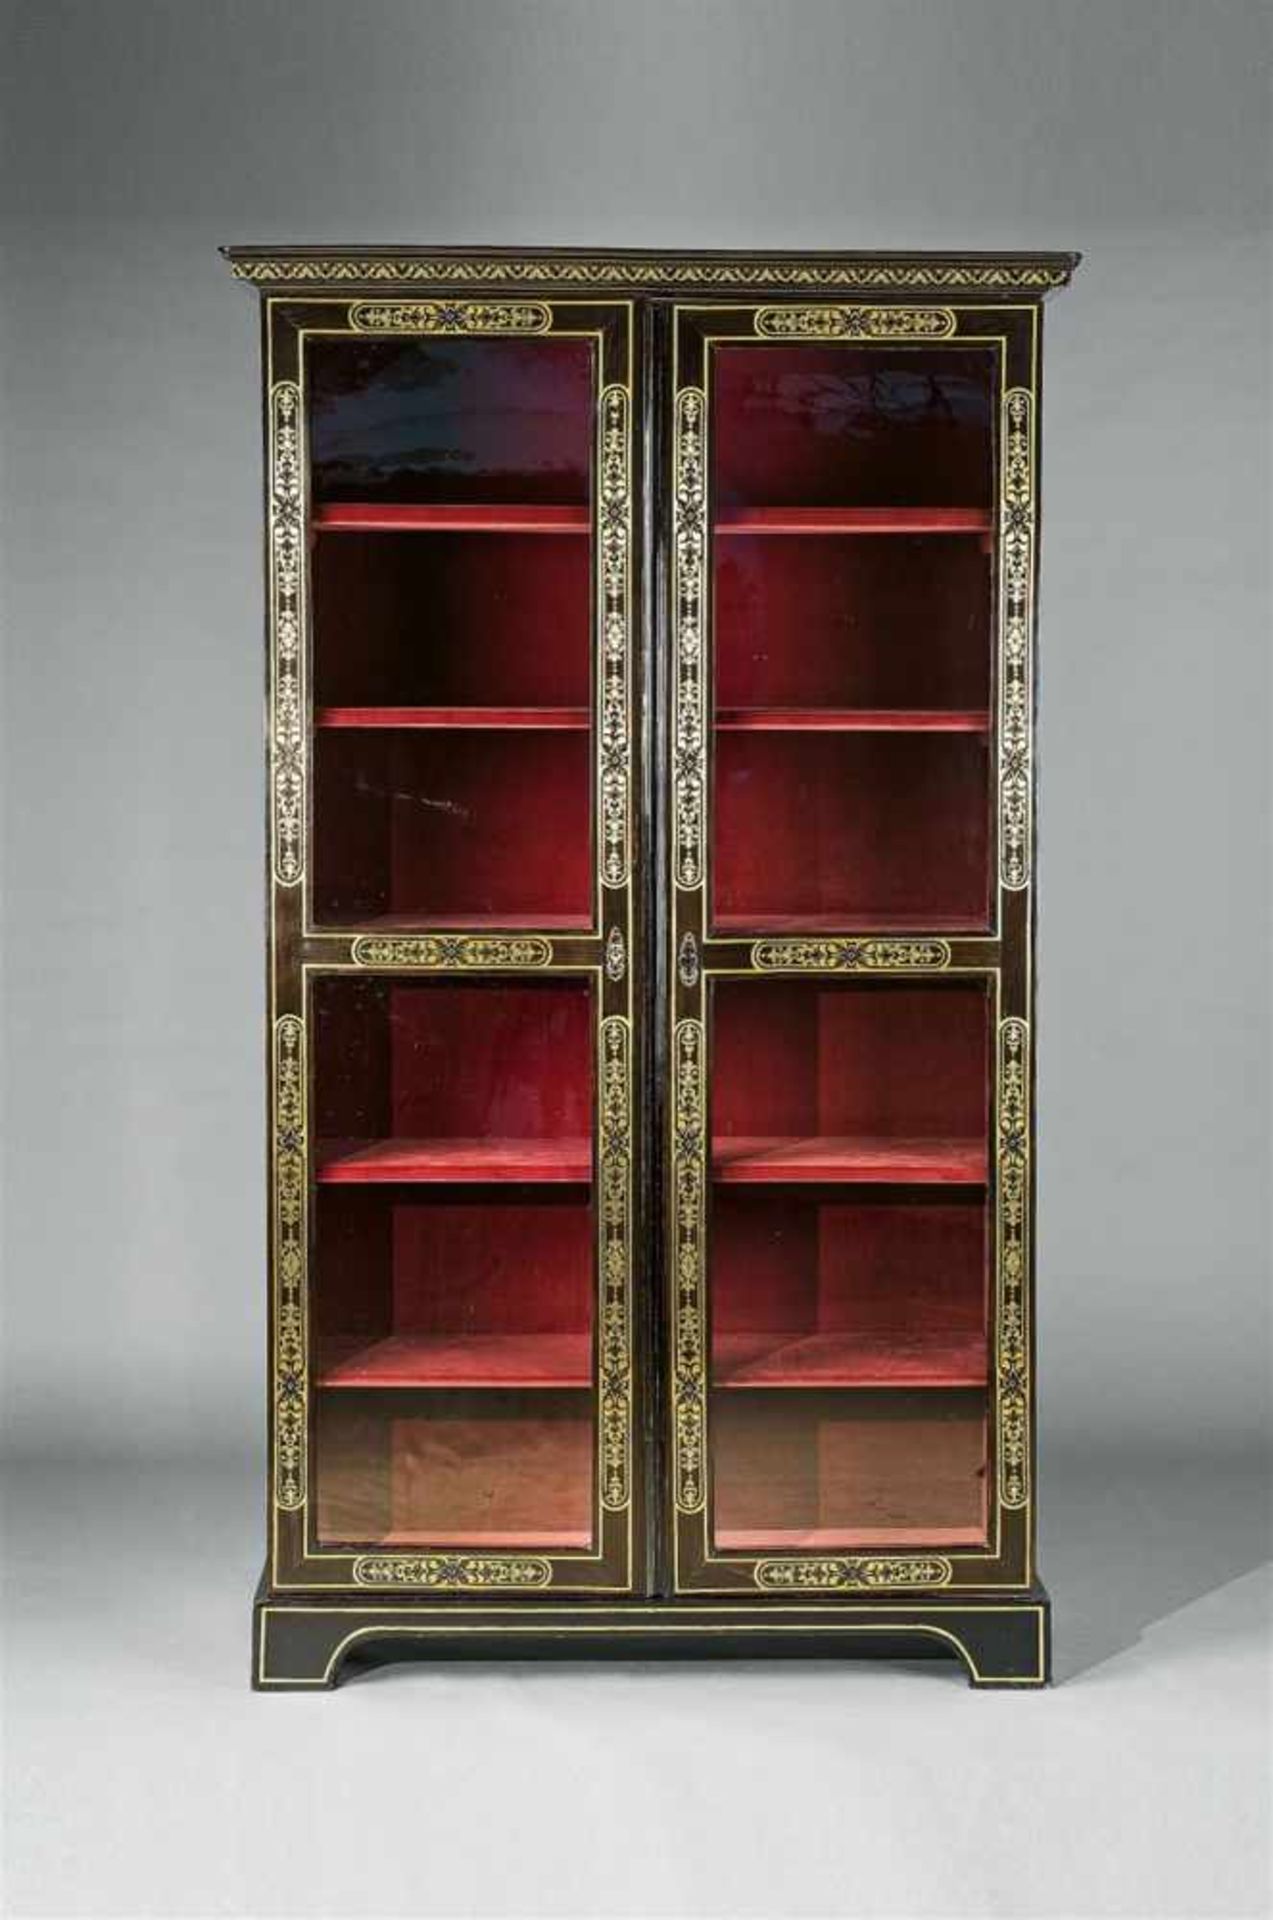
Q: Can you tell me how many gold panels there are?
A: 14